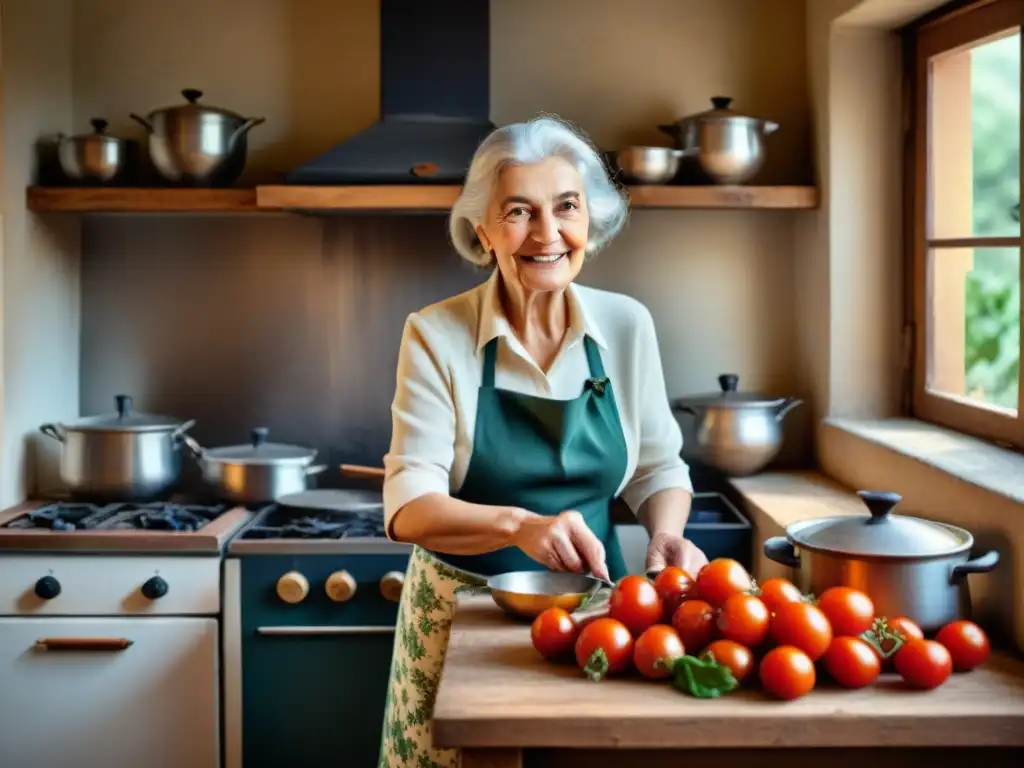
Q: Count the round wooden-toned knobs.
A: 3